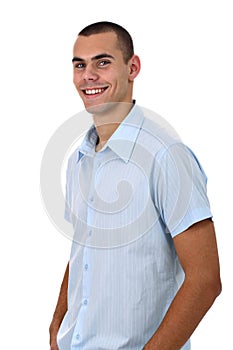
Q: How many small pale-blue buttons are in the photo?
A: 5